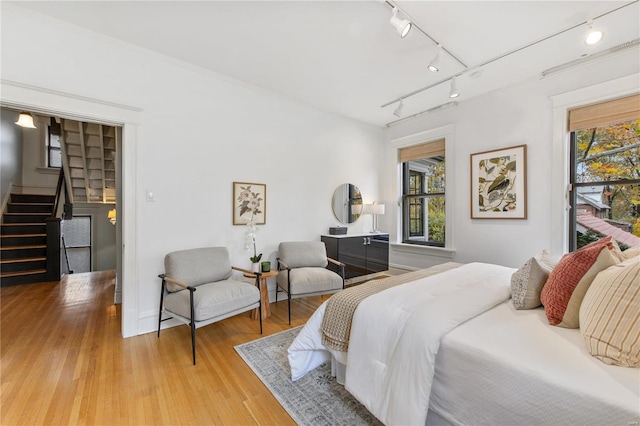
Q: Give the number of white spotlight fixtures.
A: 5